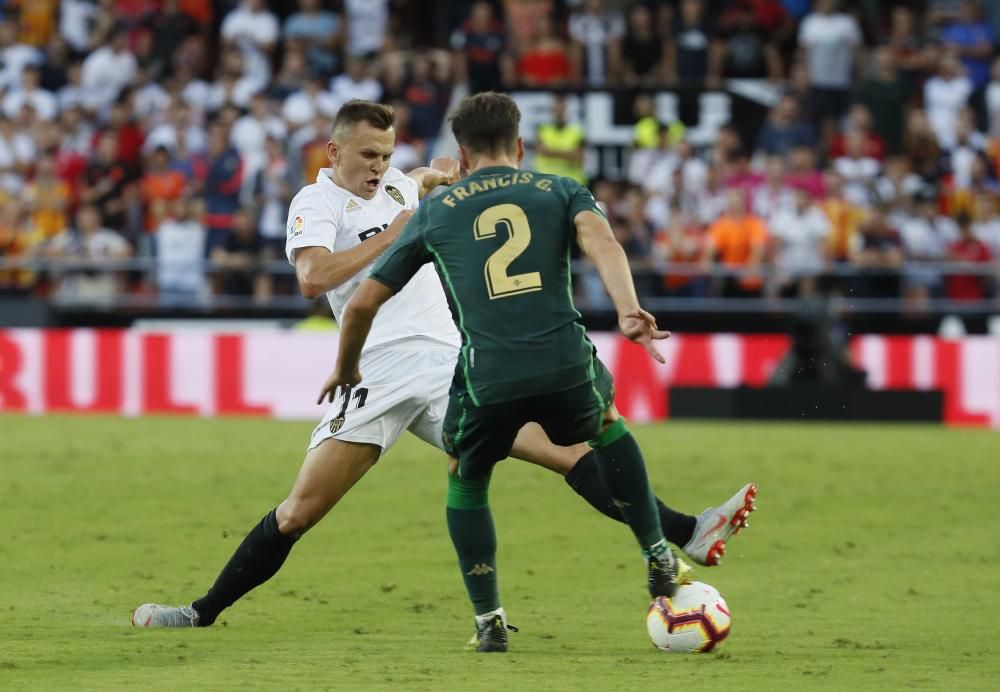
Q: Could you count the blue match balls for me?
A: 0